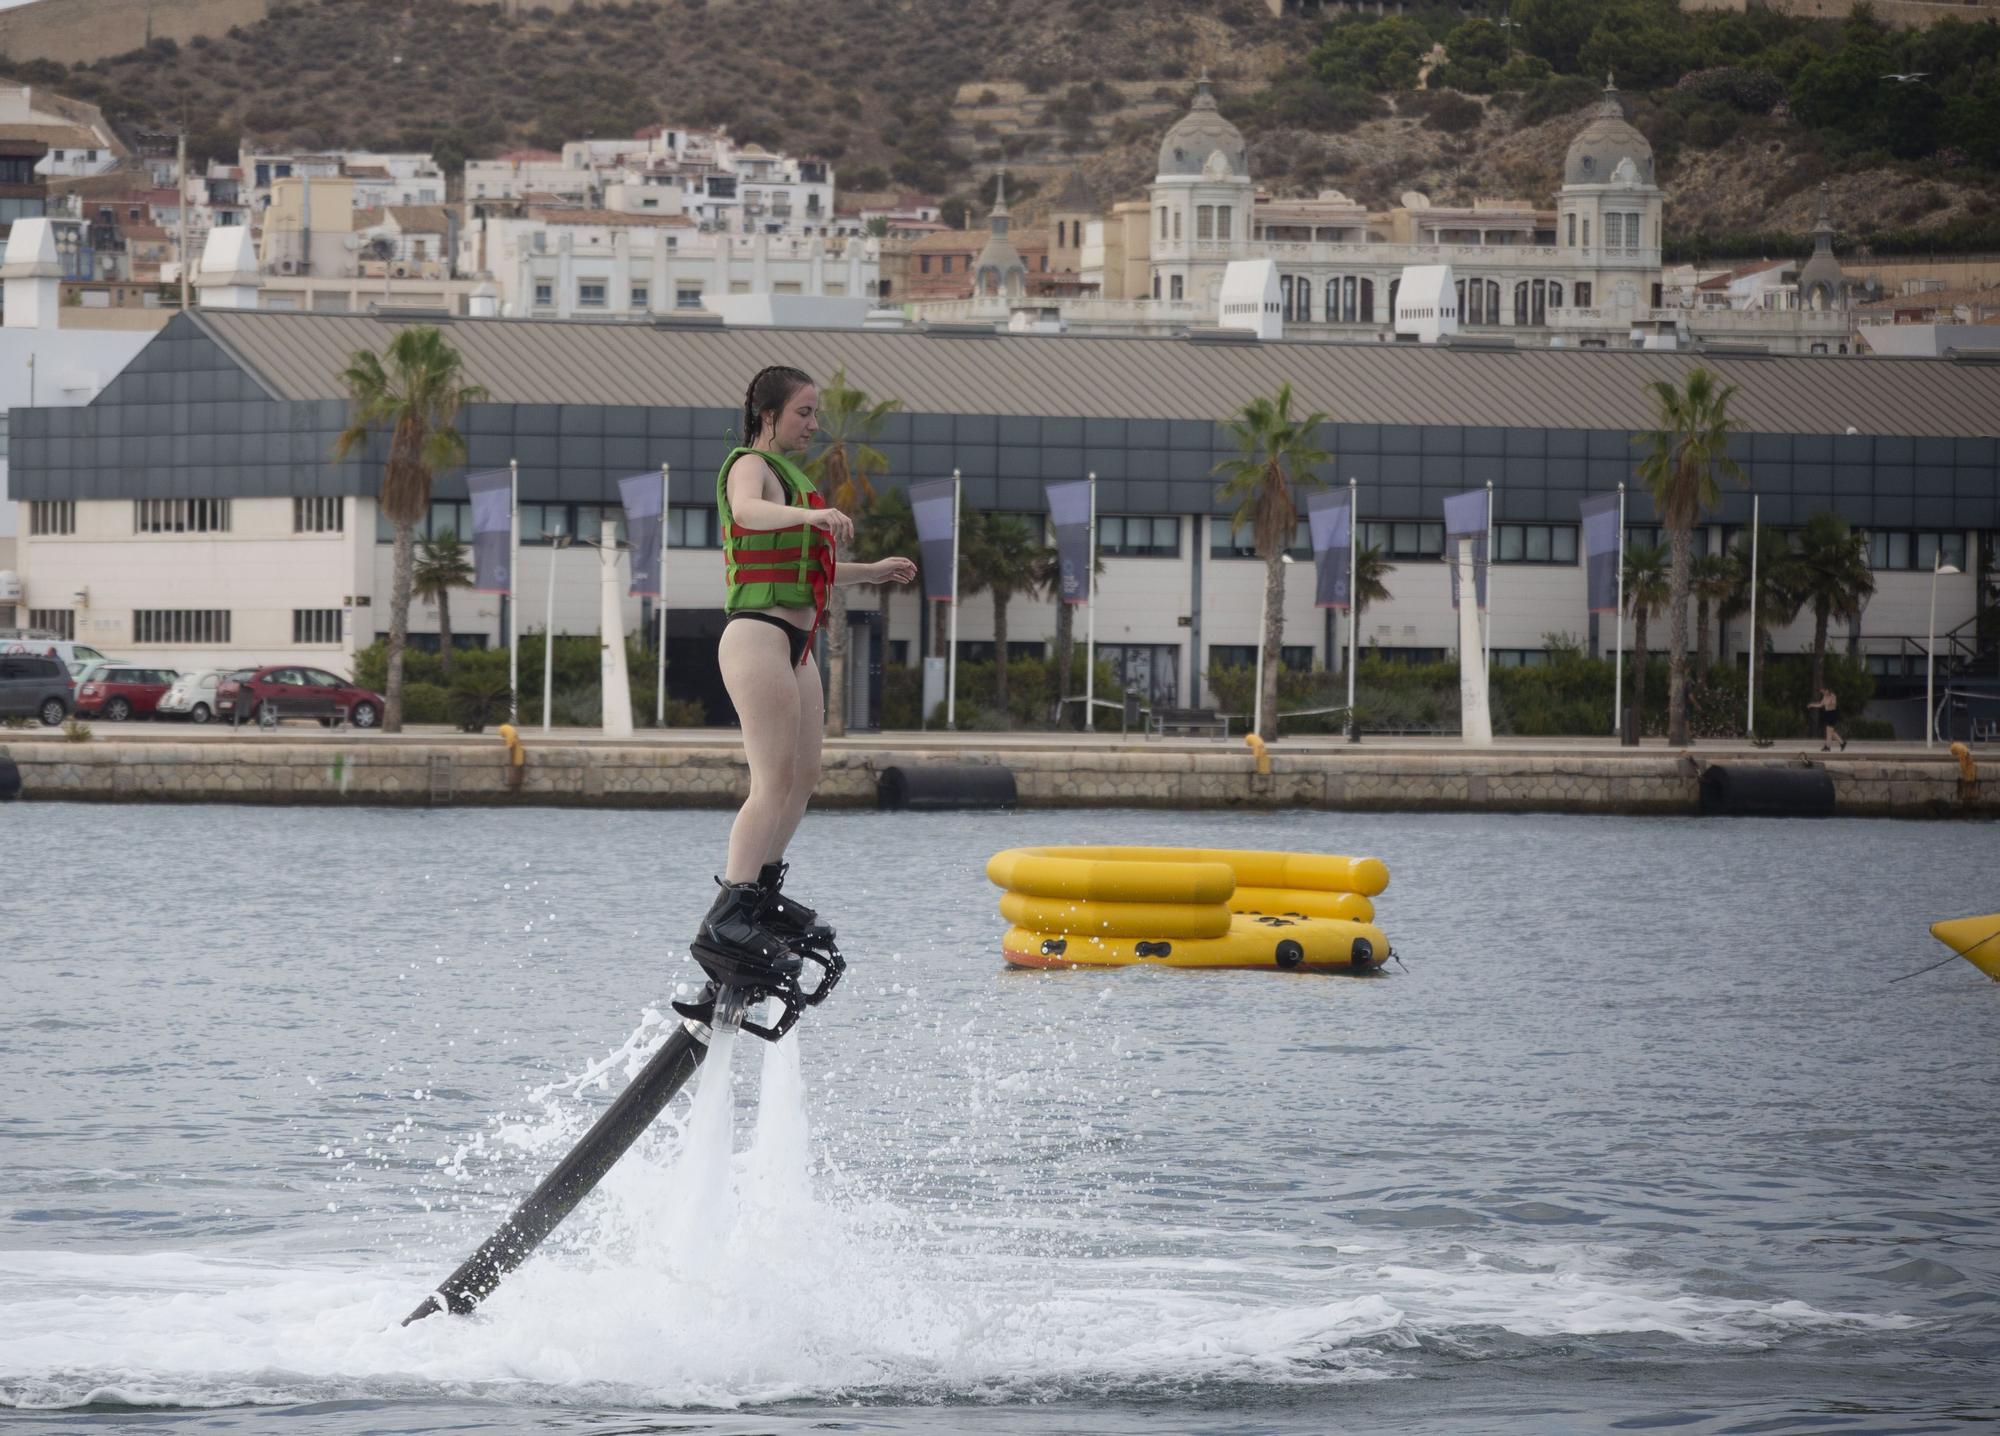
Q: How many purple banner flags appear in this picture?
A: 7